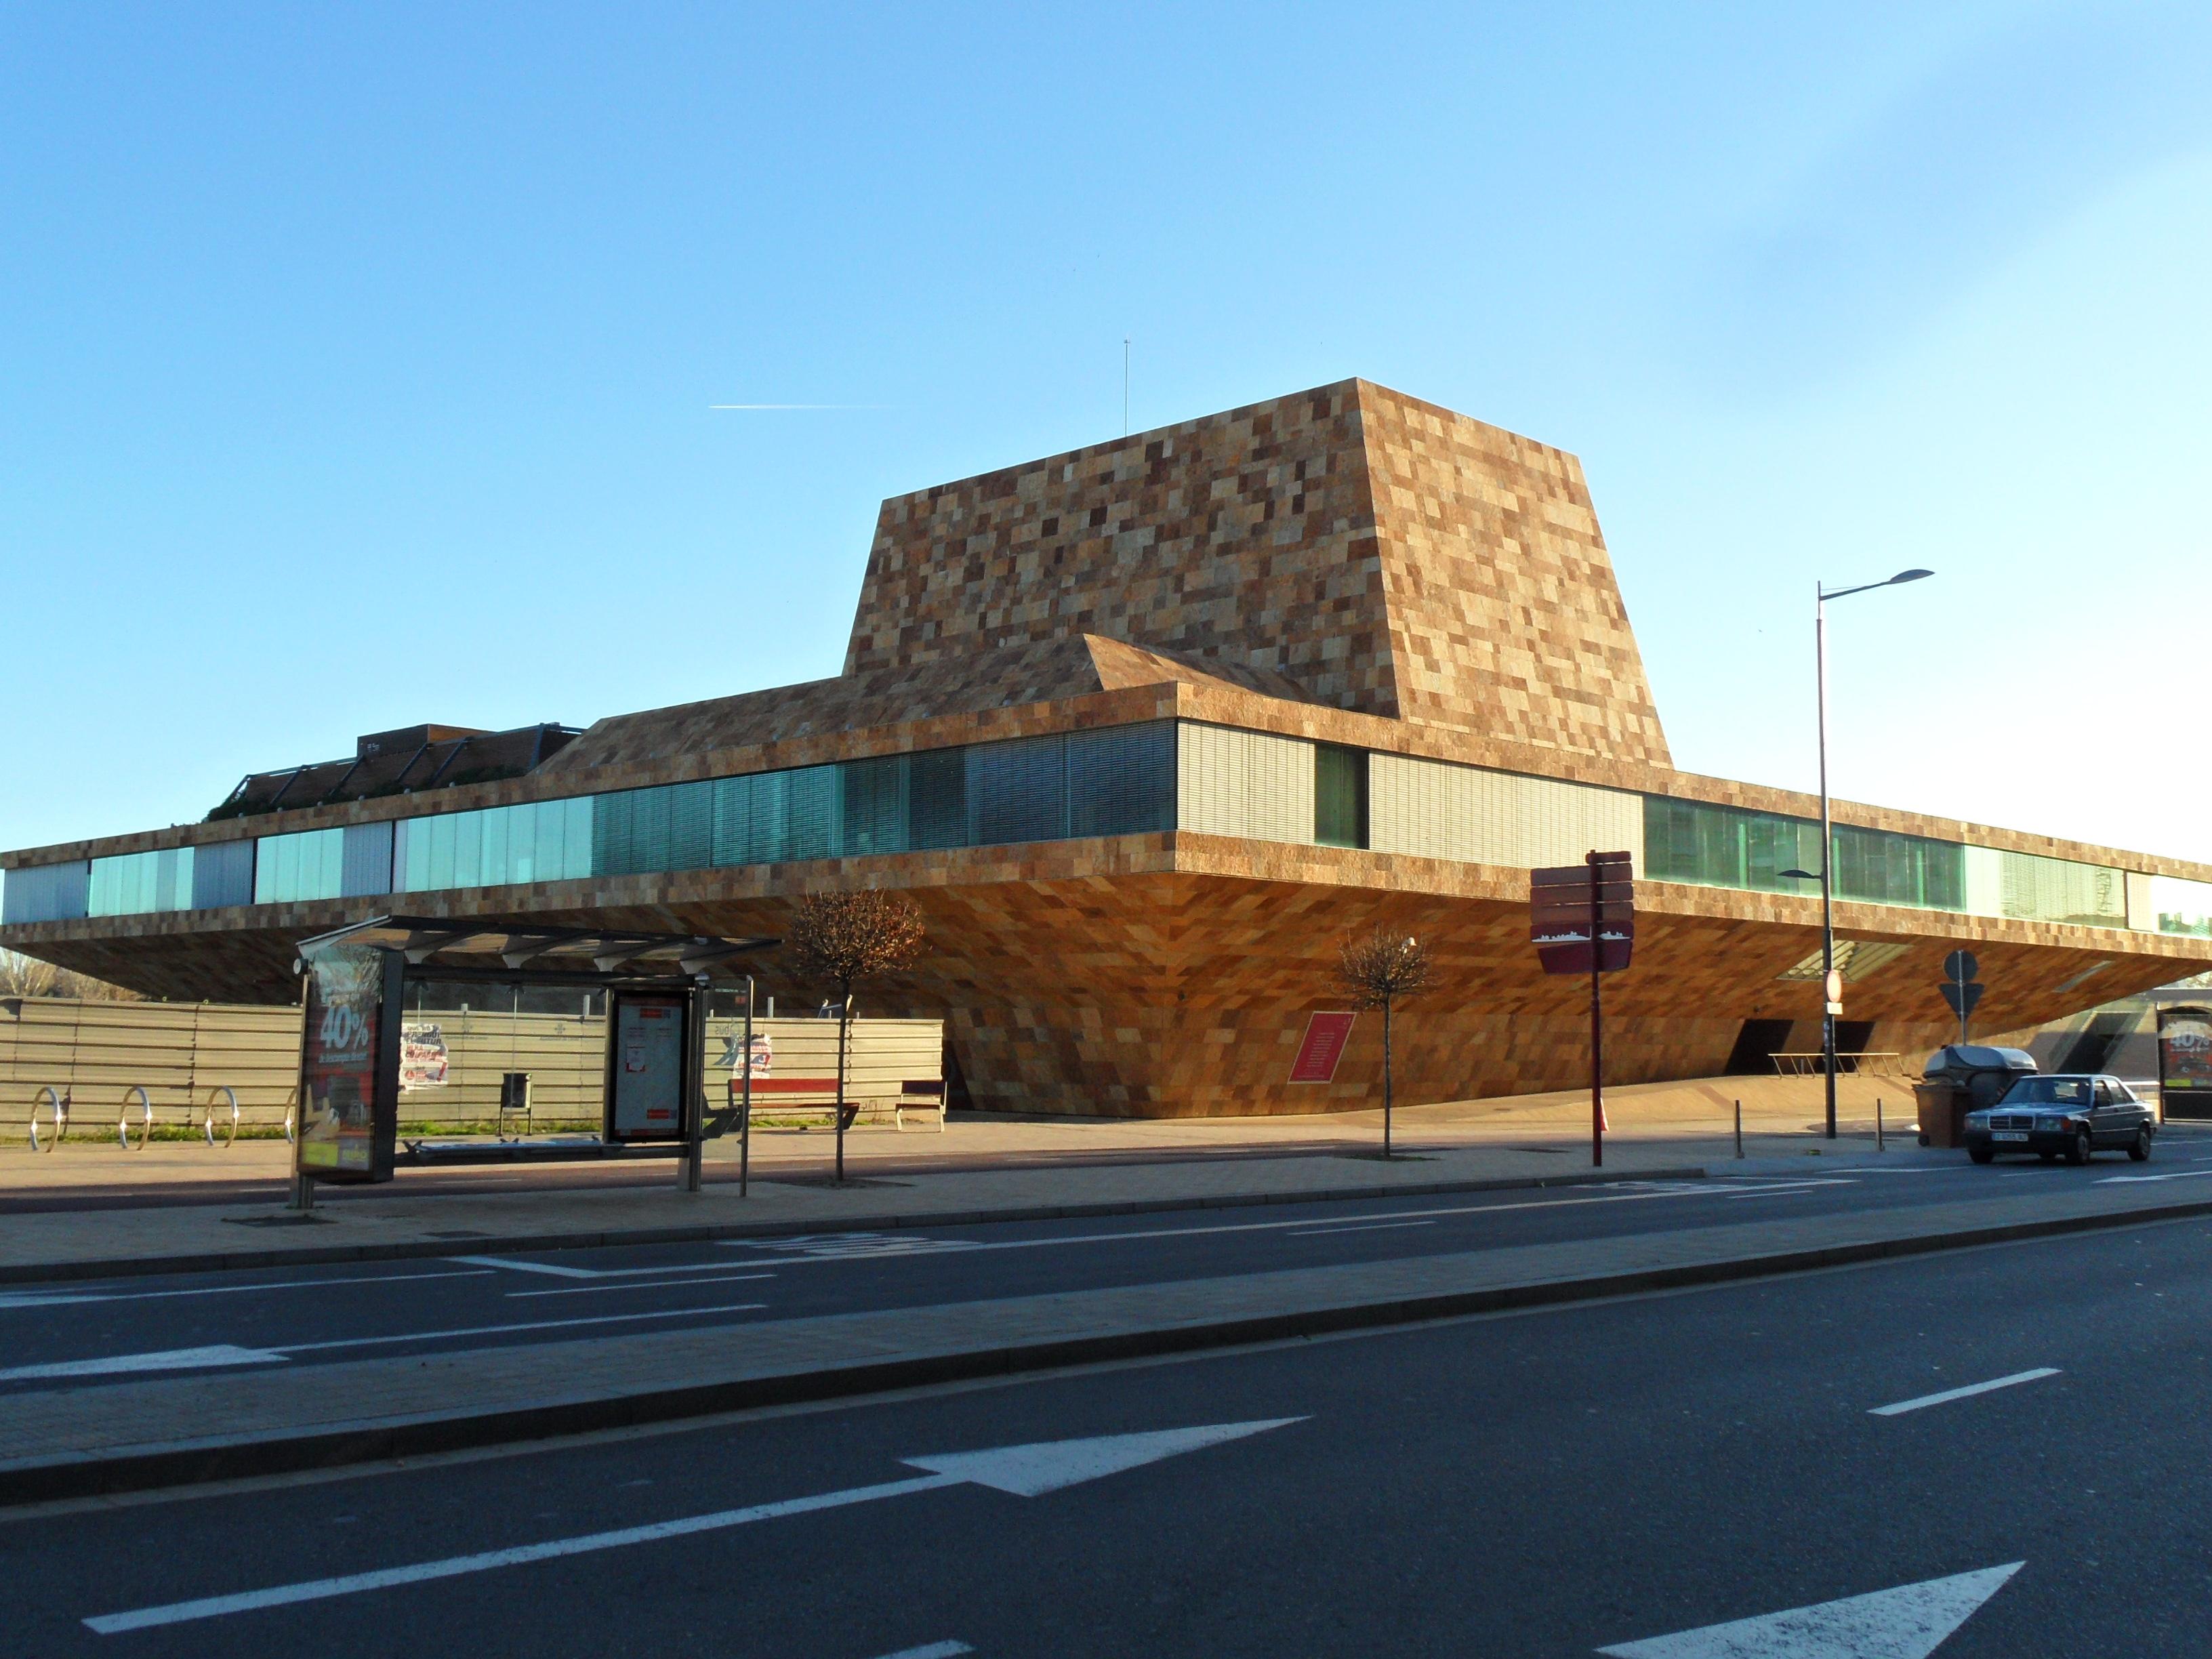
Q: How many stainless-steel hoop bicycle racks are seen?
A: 4